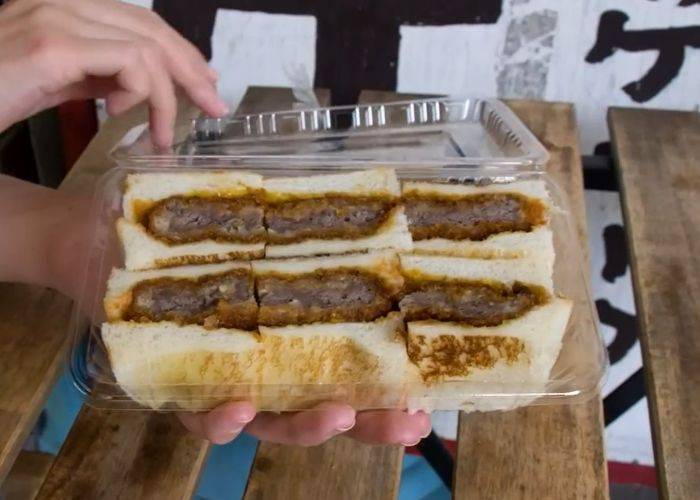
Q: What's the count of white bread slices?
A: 12